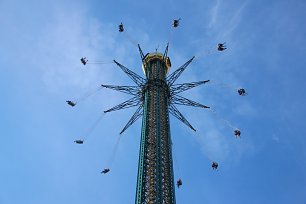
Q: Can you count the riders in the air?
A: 11